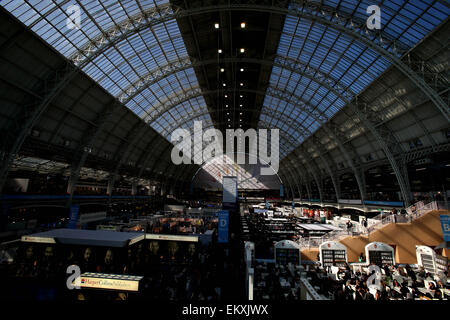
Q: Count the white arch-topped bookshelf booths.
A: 4